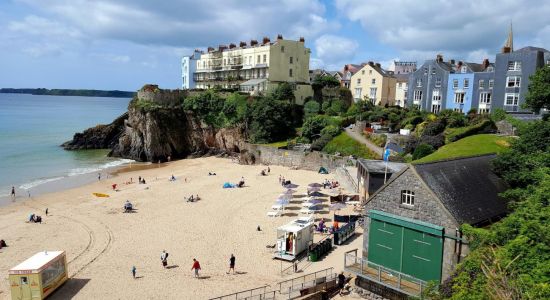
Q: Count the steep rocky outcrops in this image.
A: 1